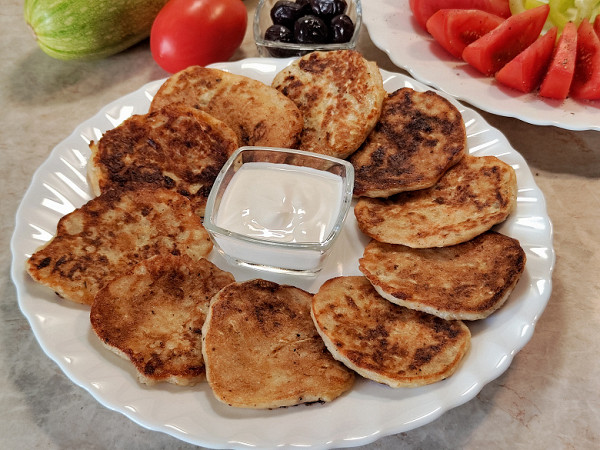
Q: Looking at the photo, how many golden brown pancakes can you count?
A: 10